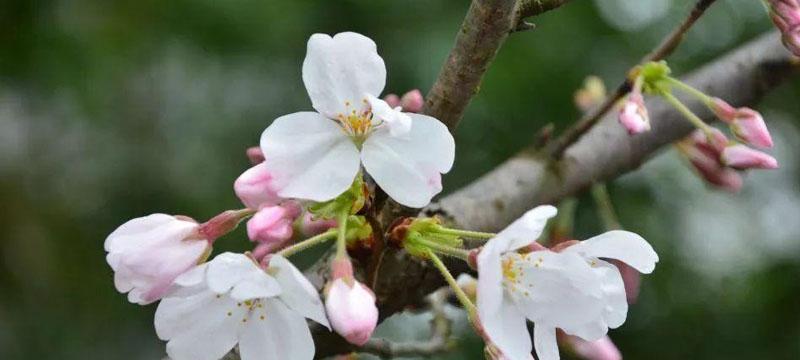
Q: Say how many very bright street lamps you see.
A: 0